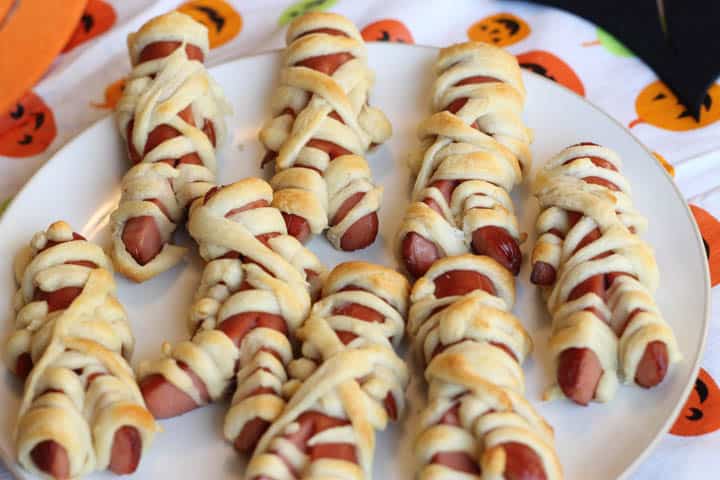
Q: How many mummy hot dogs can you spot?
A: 8